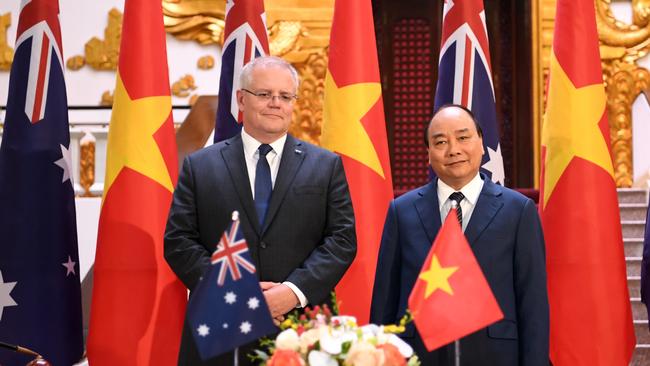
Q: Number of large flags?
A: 6